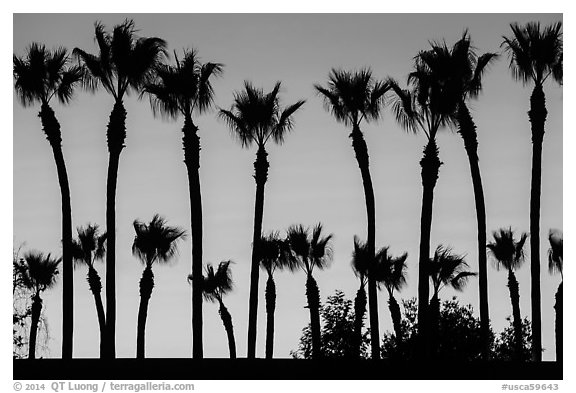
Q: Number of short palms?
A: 11